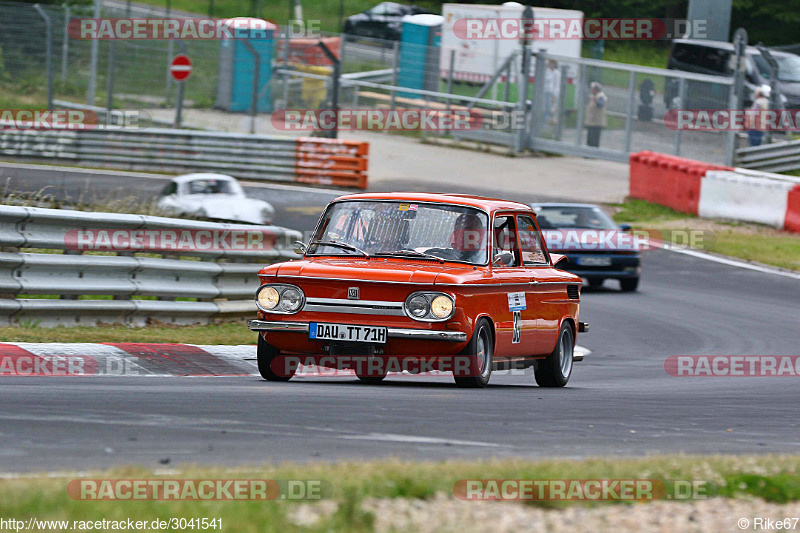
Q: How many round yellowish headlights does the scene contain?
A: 2